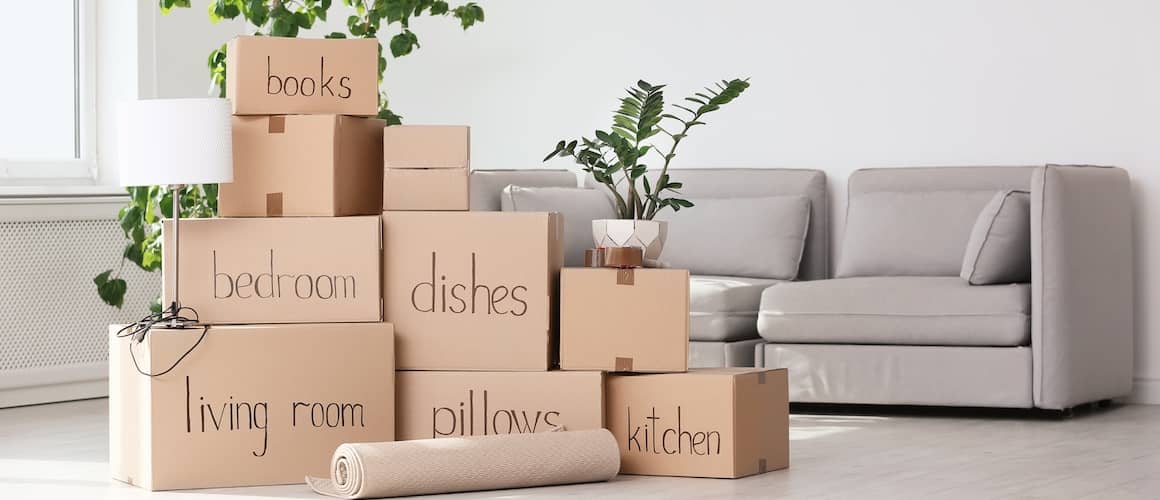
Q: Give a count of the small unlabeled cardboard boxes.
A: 3